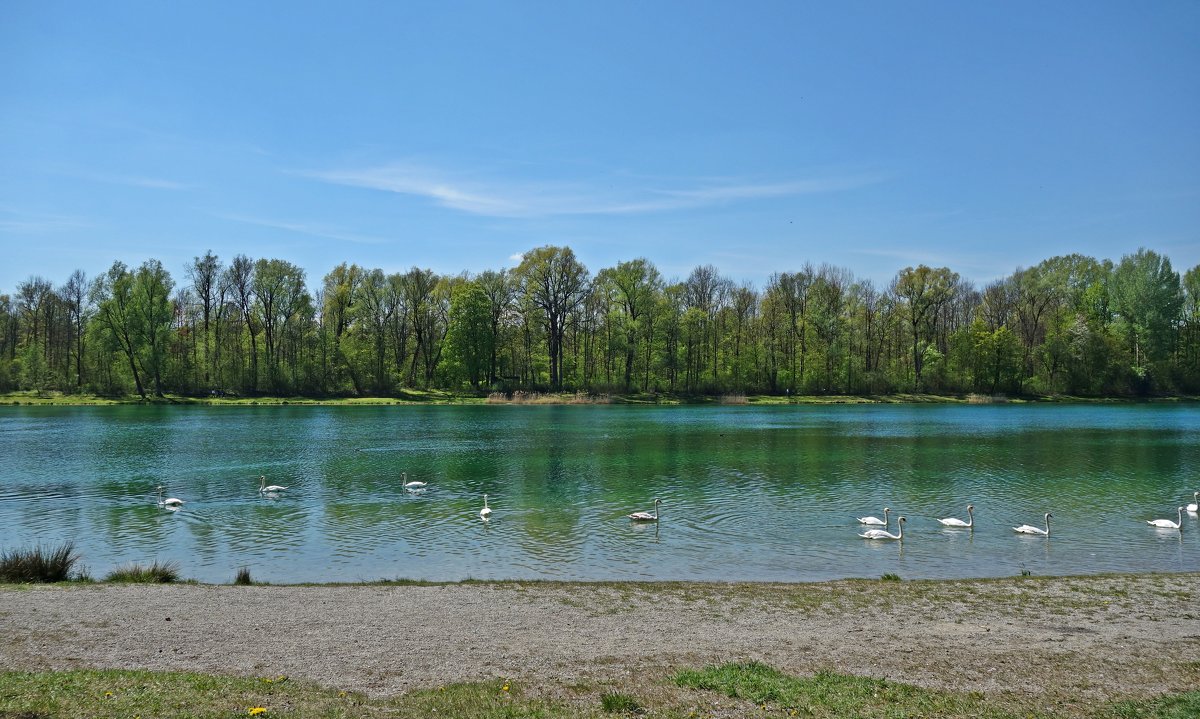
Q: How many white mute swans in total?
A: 11